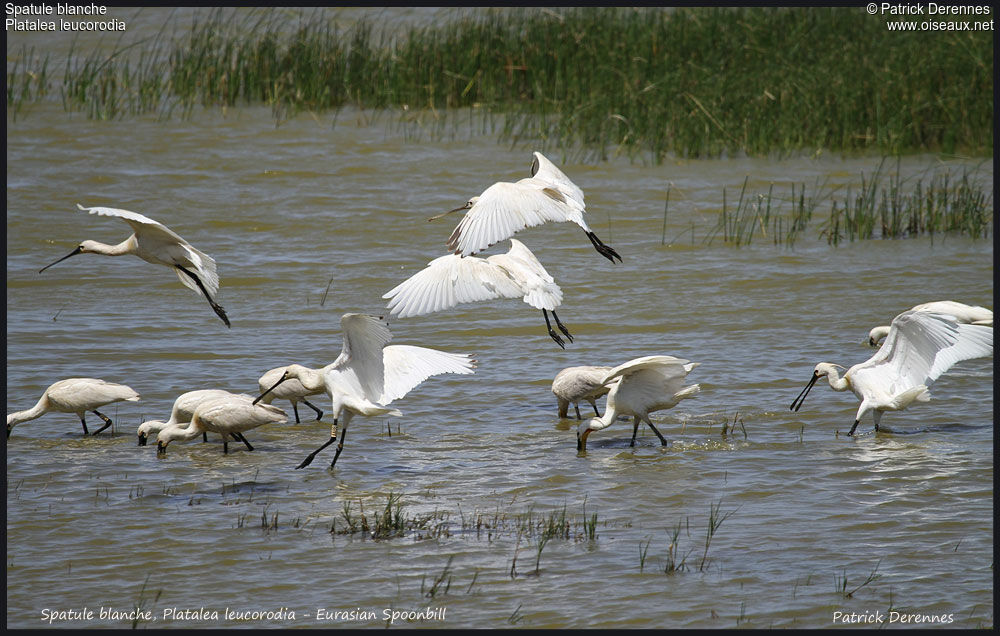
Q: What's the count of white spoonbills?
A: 12